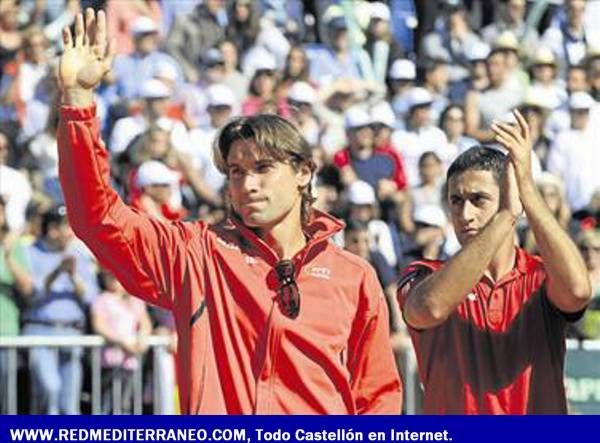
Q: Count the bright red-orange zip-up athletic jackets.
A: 1